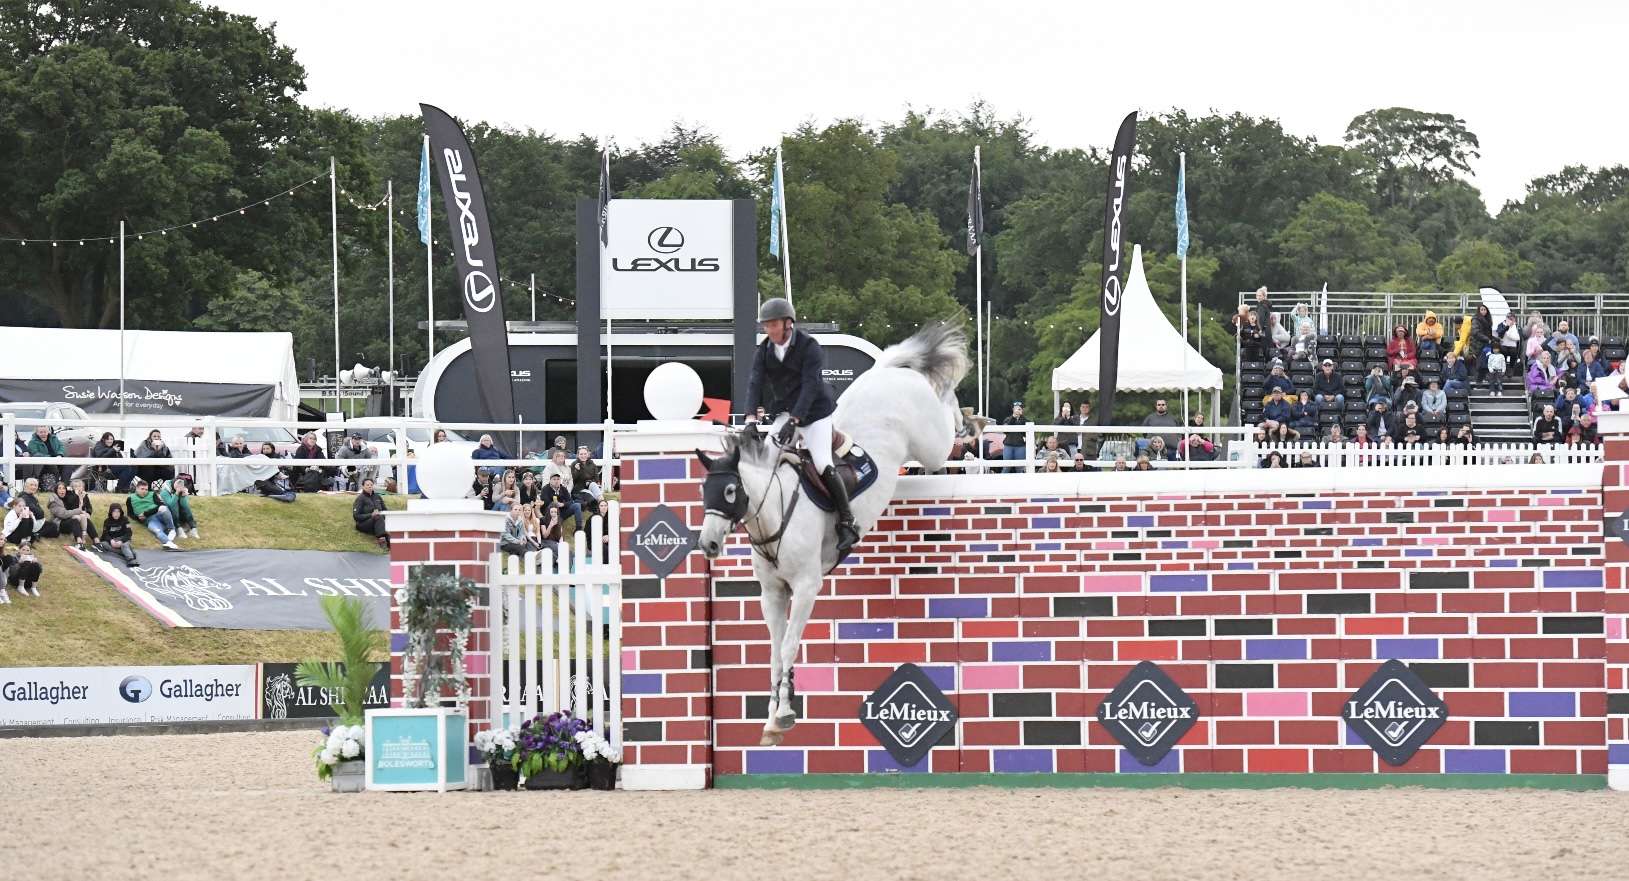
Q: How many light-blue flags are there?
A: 3